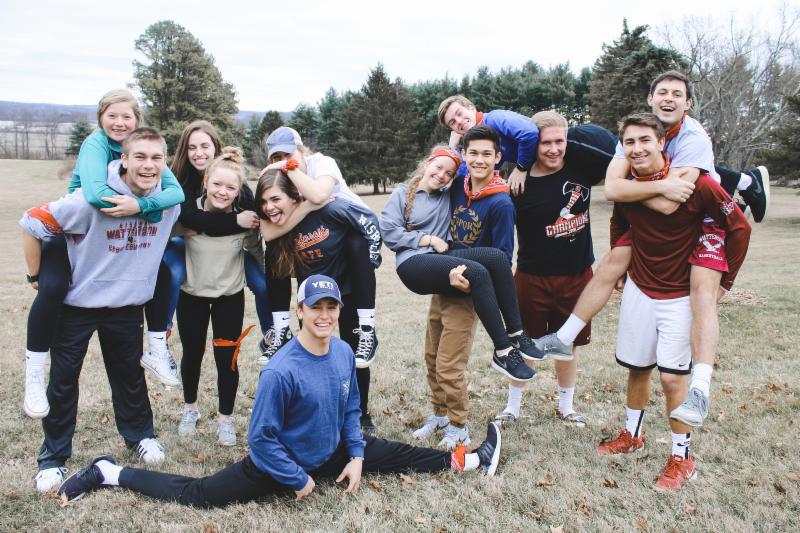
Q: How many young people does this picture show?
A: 13